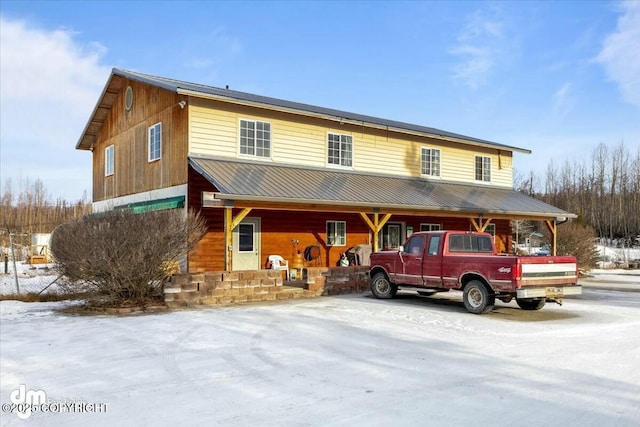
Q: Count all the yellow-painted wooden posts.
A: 4